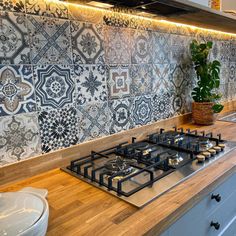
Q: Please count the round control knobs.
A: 5